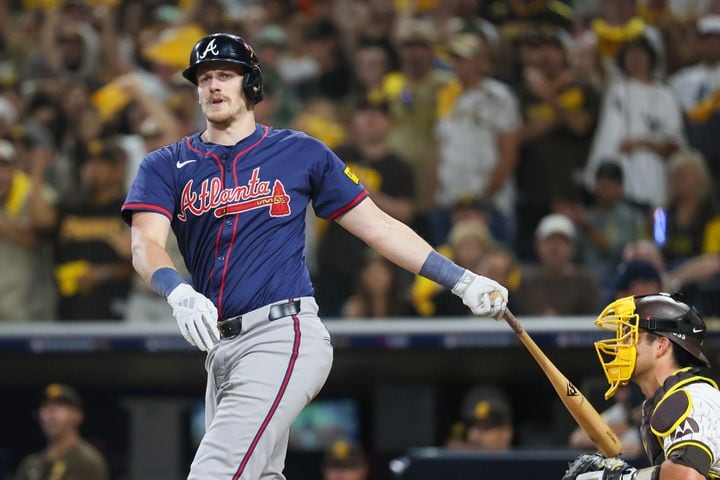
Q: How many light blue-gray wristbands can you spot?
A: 2